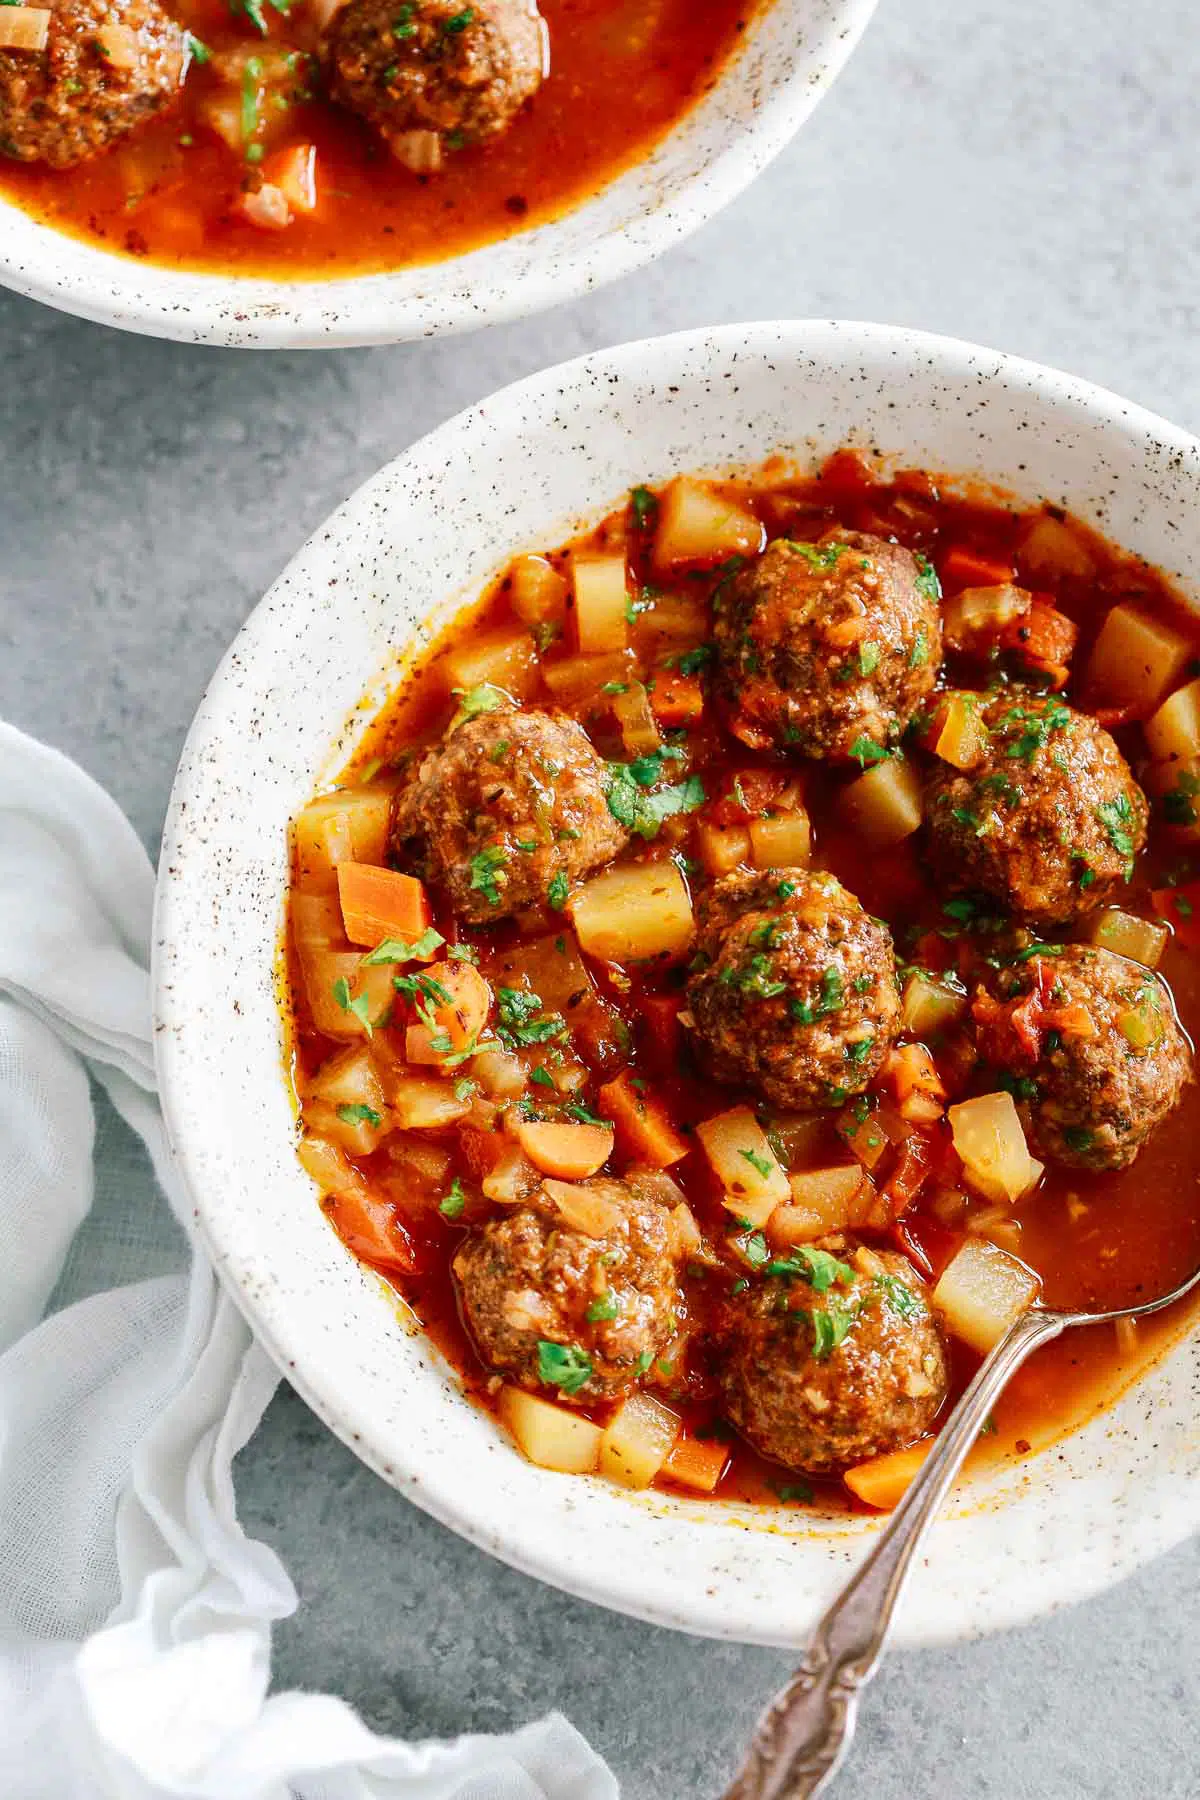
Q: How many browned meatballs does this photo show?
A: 9